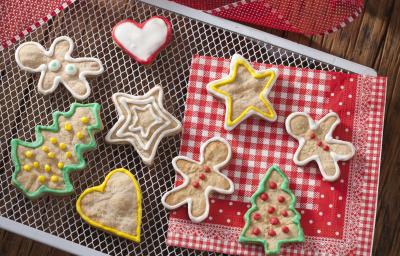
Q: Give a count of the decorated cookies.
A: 9